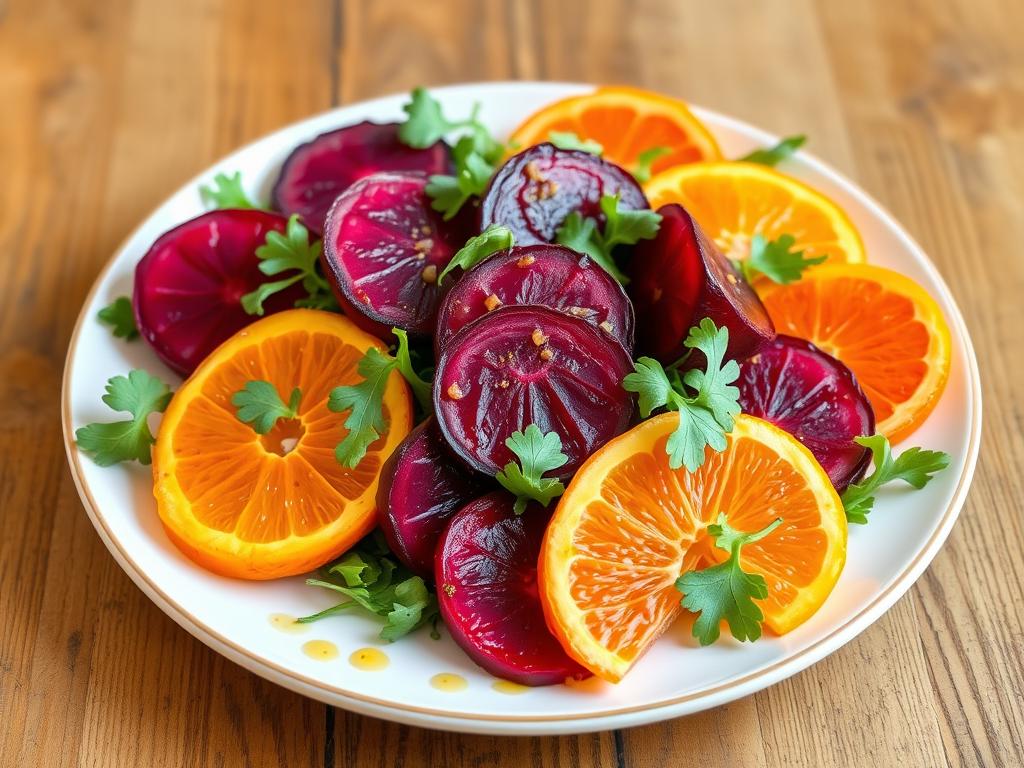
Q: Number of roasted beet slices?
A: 10